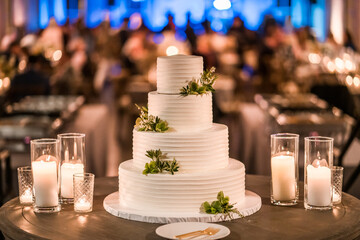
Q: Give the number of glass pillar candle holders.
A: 4